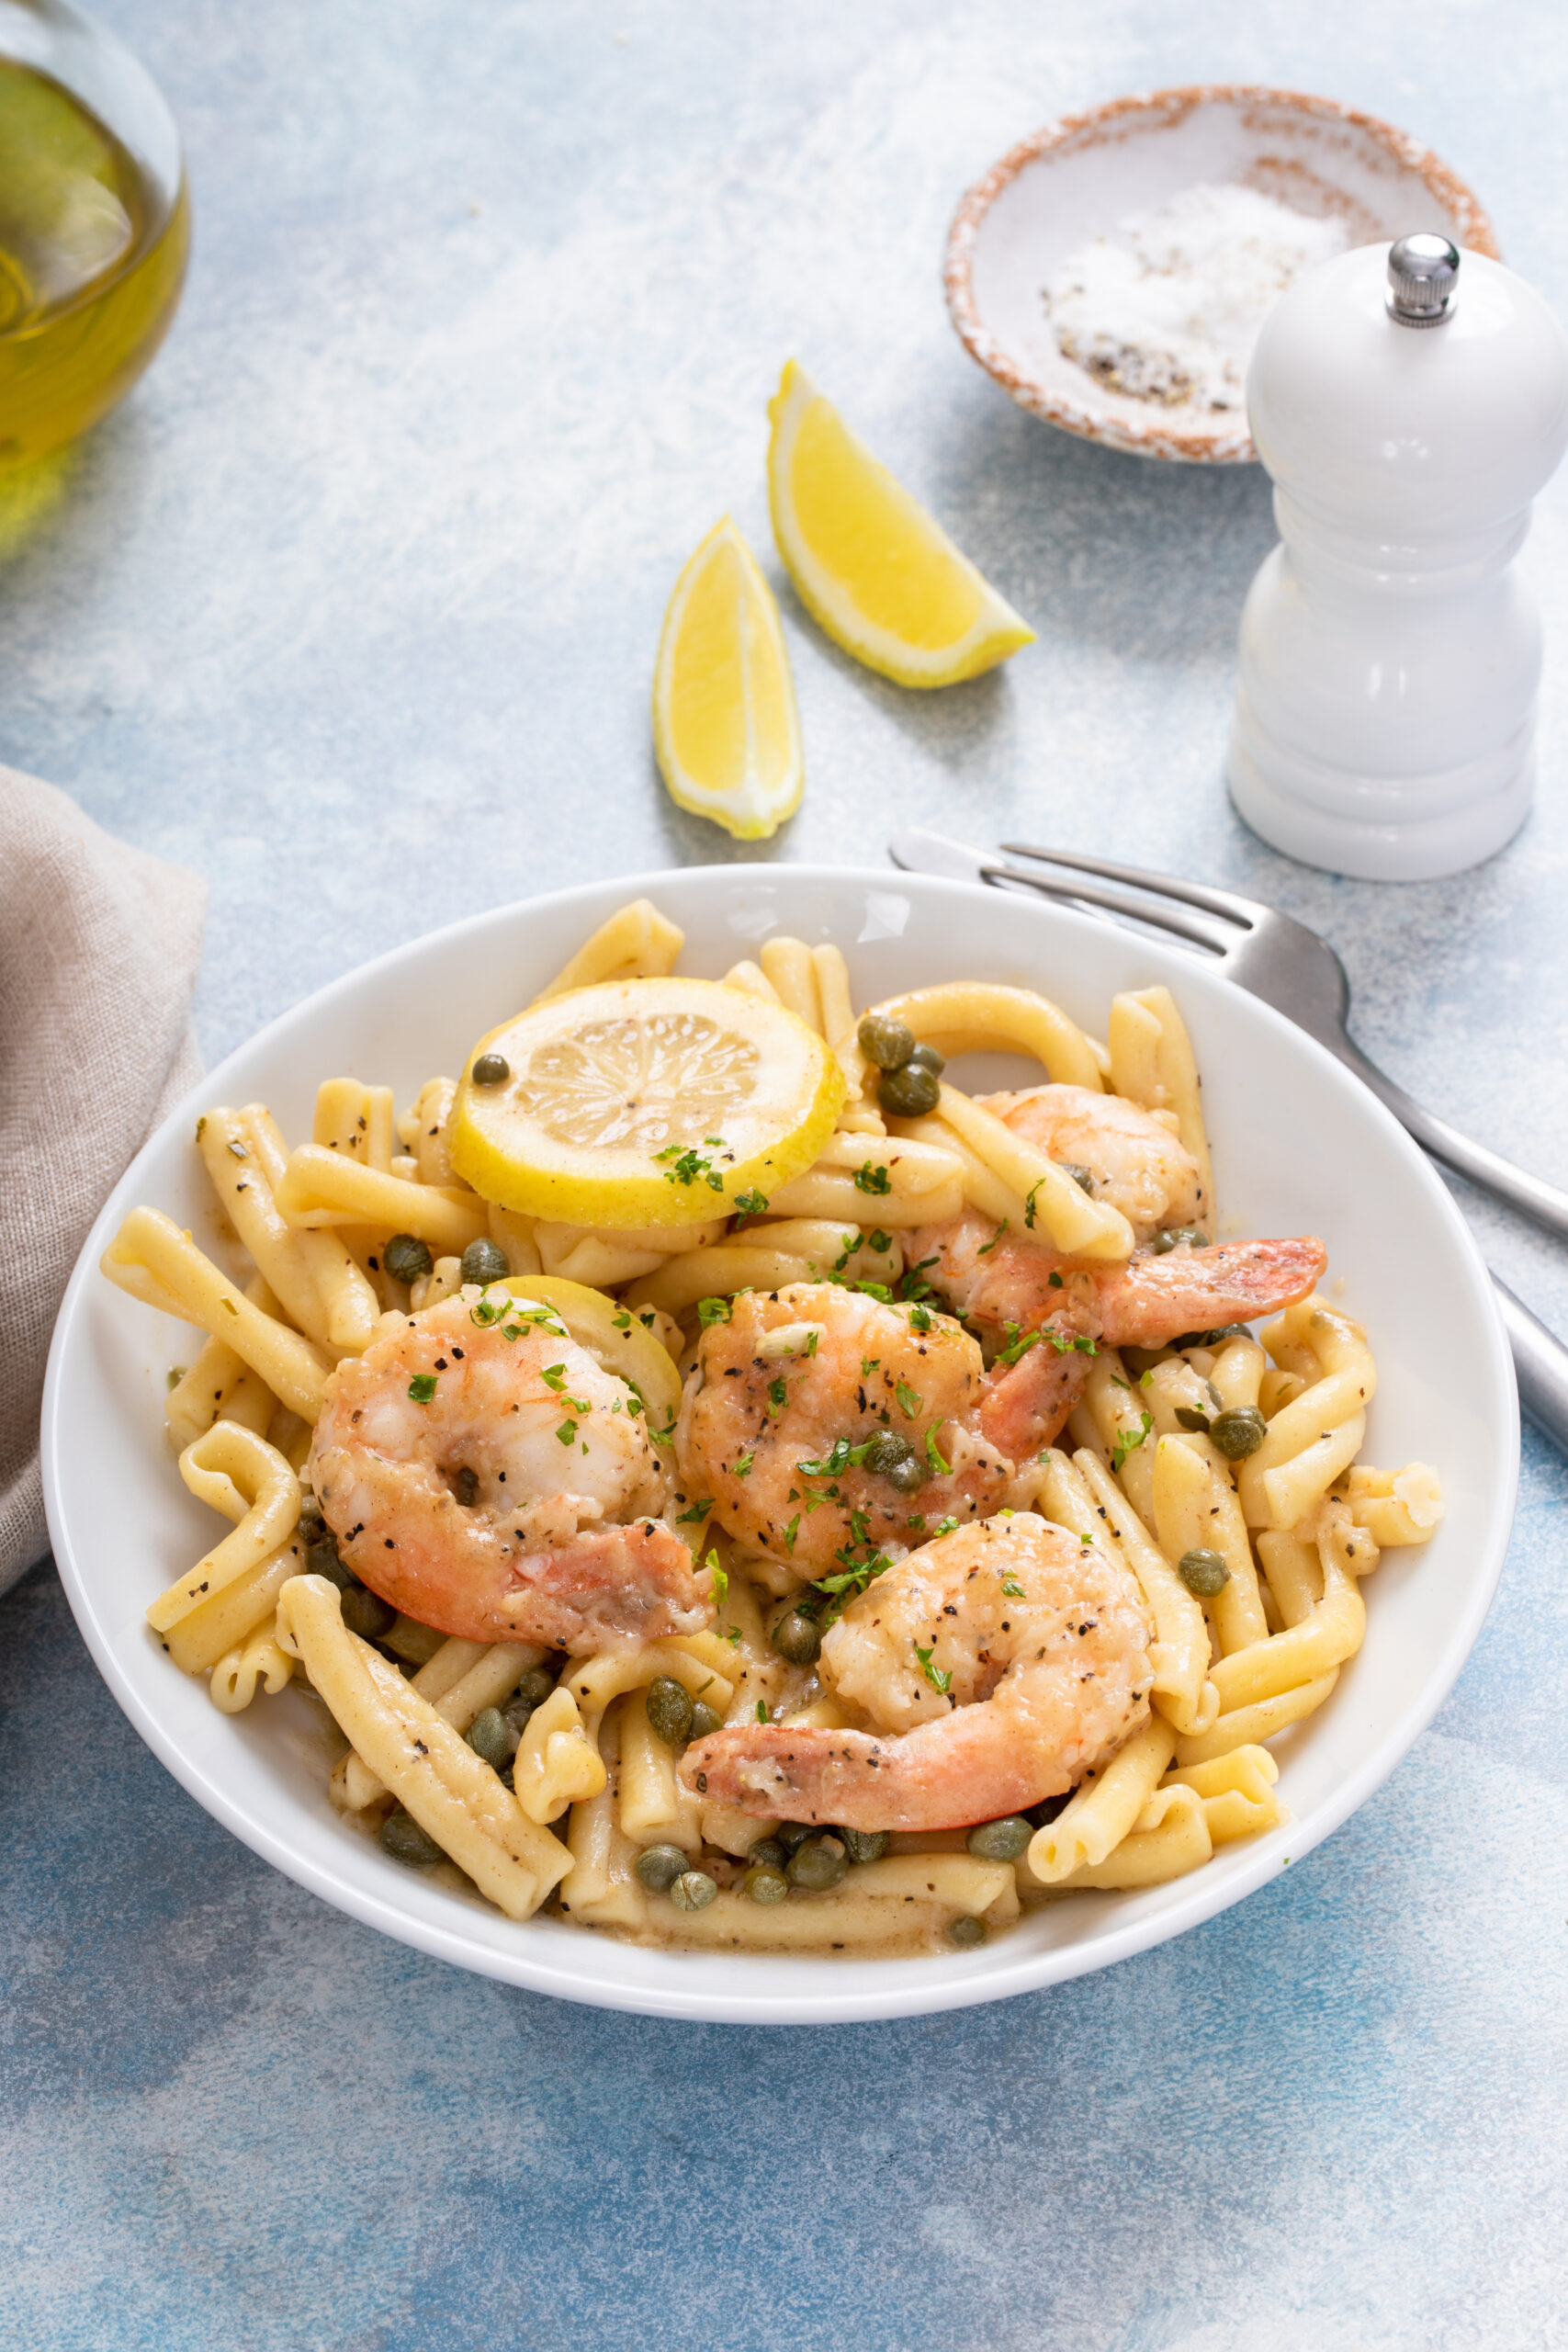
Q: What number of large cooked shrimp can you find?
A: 4